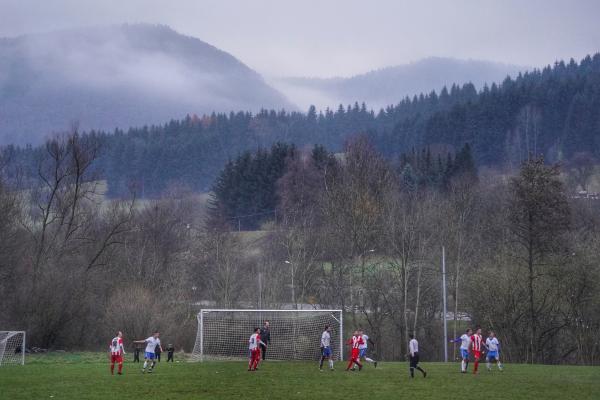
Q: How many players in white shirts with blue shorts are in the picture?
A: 5